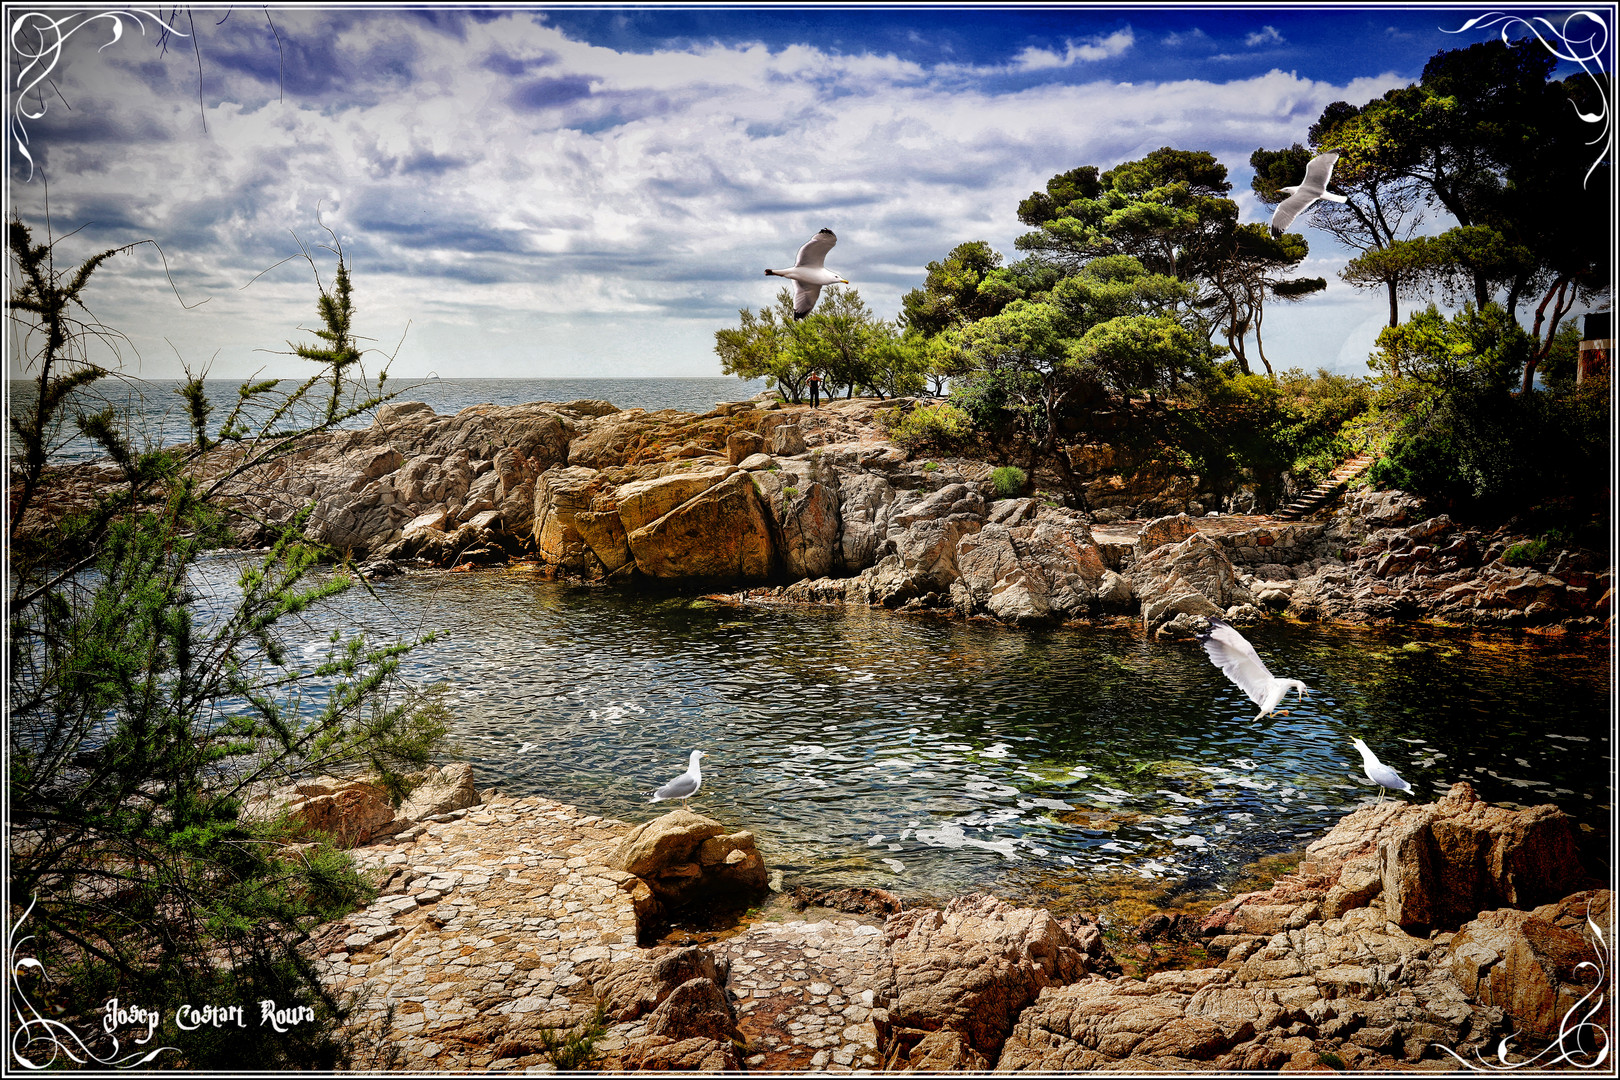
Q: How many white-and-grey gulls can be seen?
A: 5